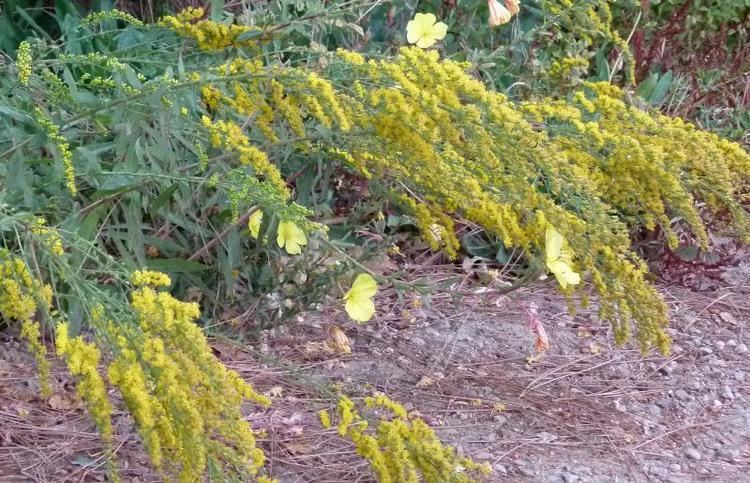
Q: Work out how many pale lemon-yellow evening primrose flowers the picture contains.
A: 5